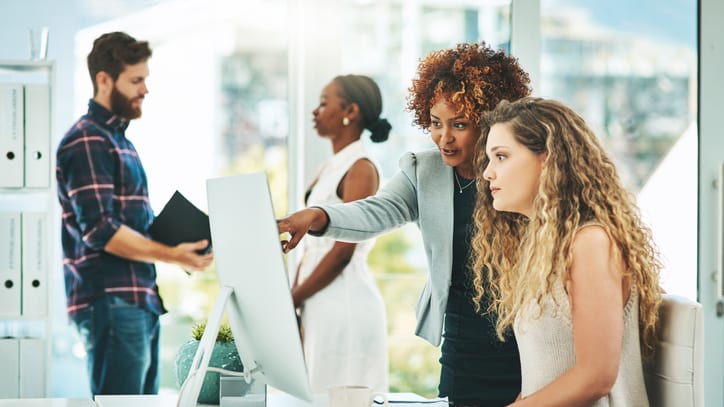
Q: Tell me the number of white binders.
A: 6